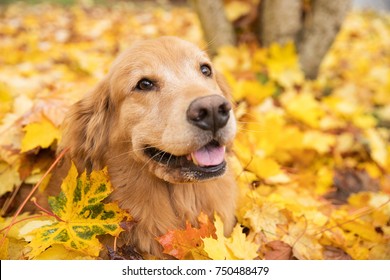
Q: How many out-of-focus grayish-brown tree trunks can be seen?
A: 3